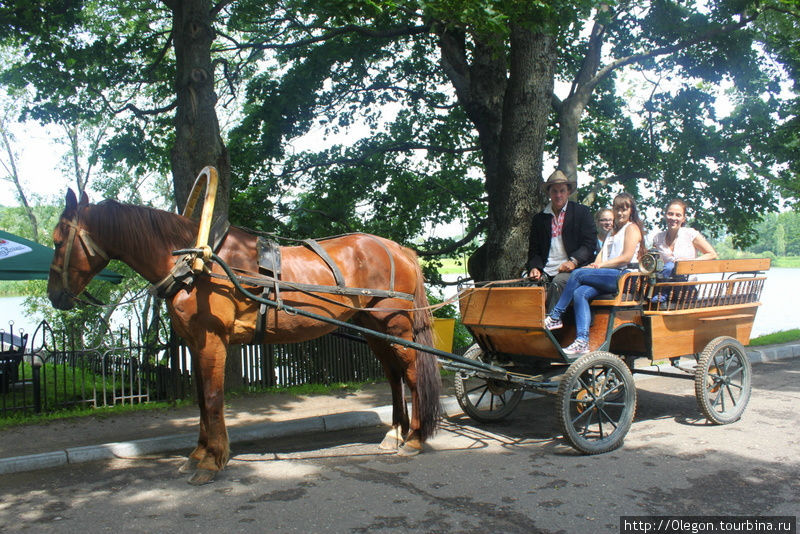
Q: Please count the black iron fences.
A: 1